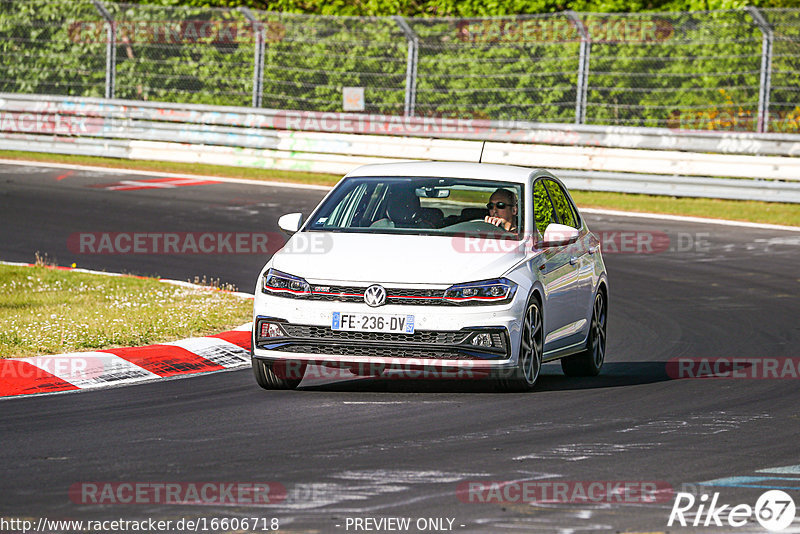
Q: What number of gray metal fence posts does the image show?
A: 5